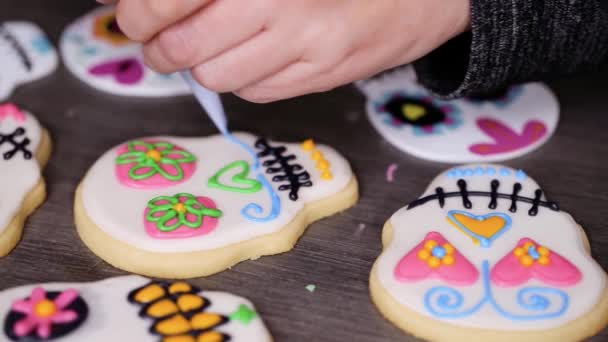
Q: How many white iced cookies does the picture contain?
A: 7